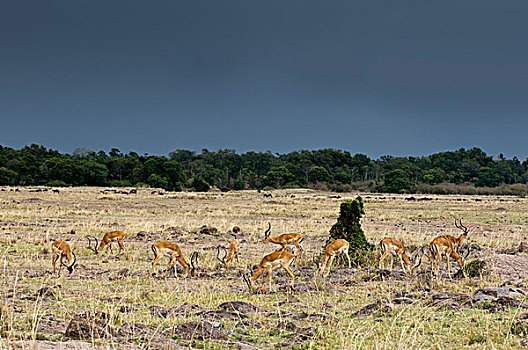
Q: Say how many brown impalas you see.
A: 10